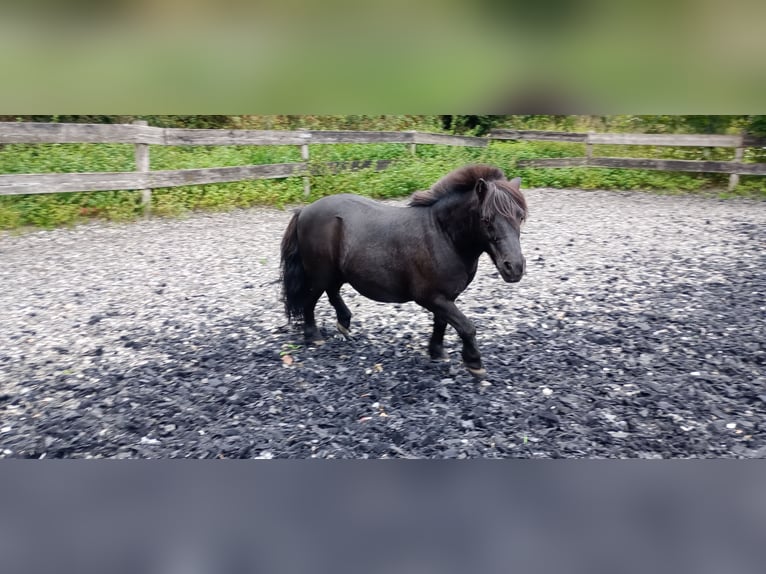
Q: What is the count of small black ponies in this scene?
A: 1